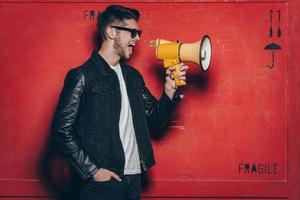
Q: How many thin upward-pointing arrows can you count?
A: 2